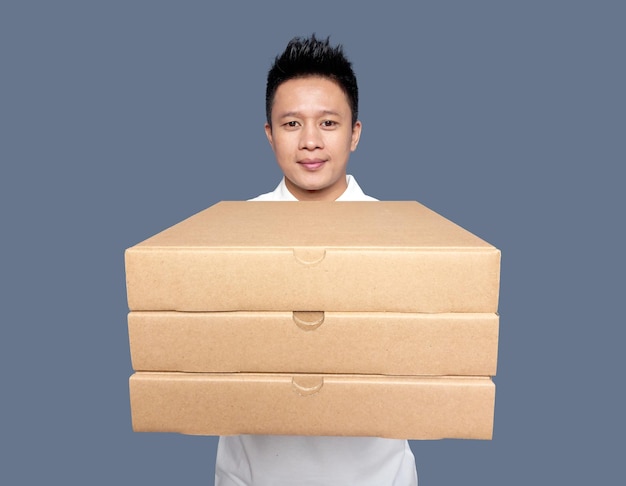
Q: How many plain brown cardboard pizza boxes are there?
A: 3